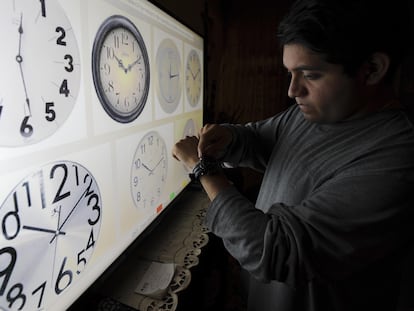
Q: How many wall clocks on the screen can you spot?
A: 7